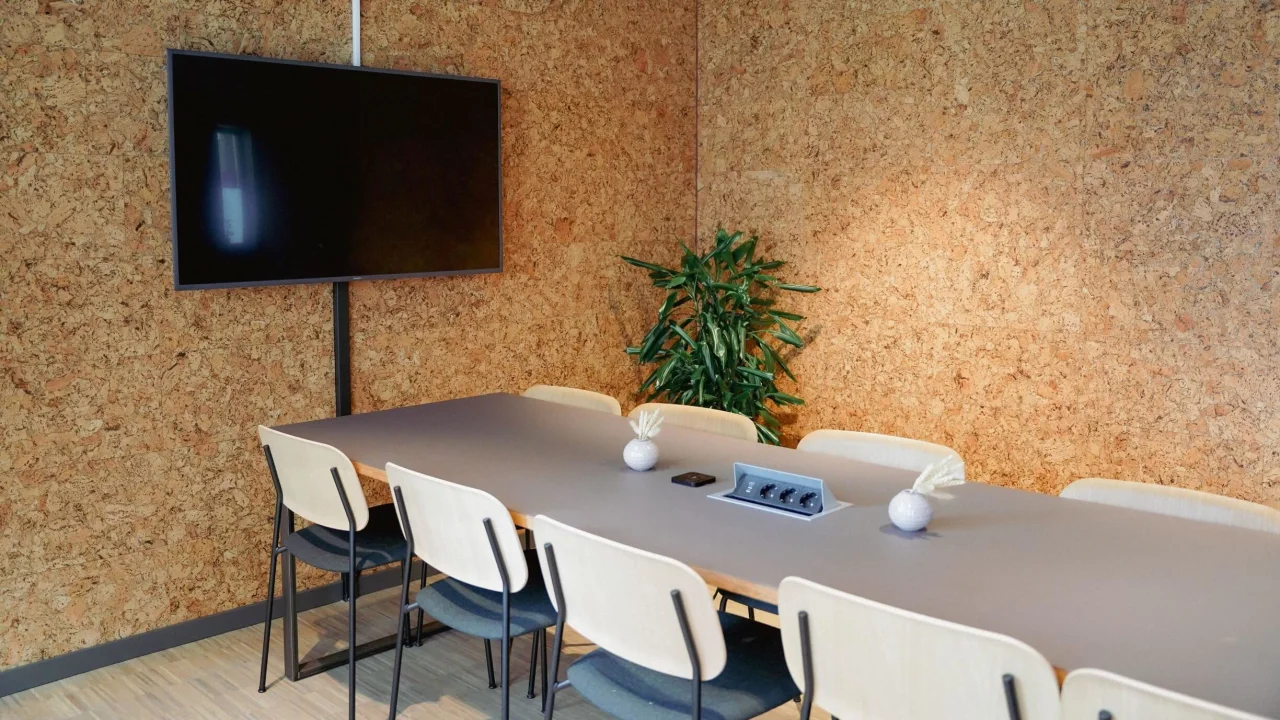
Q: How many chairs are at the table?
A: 9